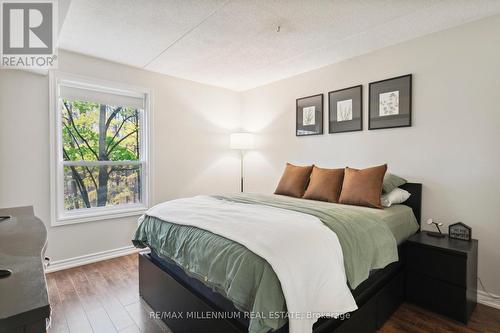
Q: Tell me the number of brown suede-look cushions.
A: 3